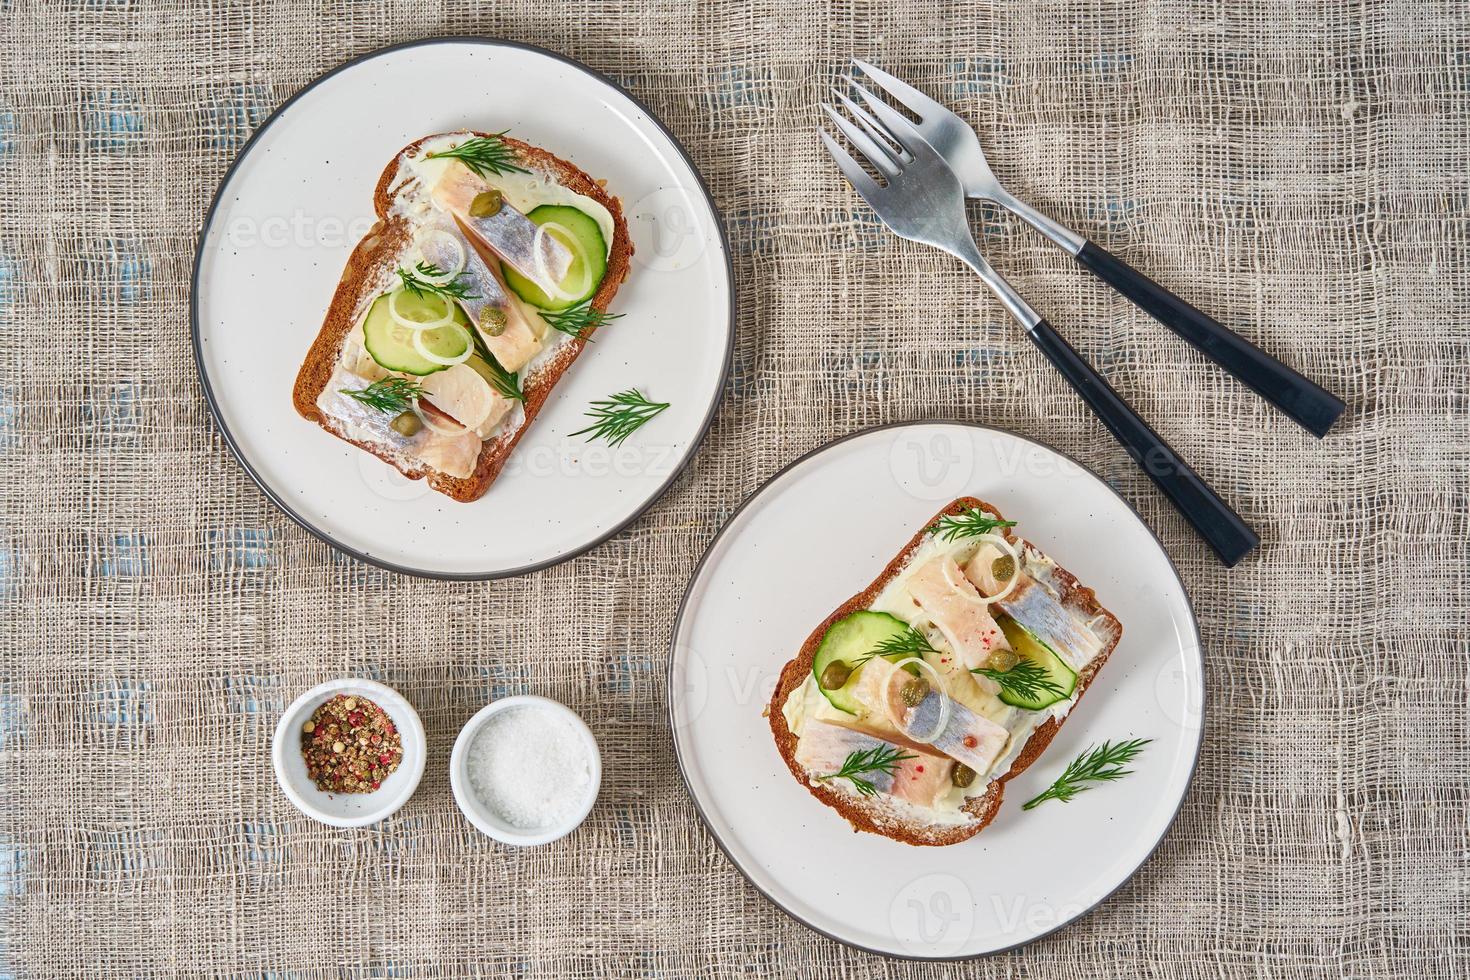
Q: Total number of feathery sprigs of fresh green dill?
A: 11